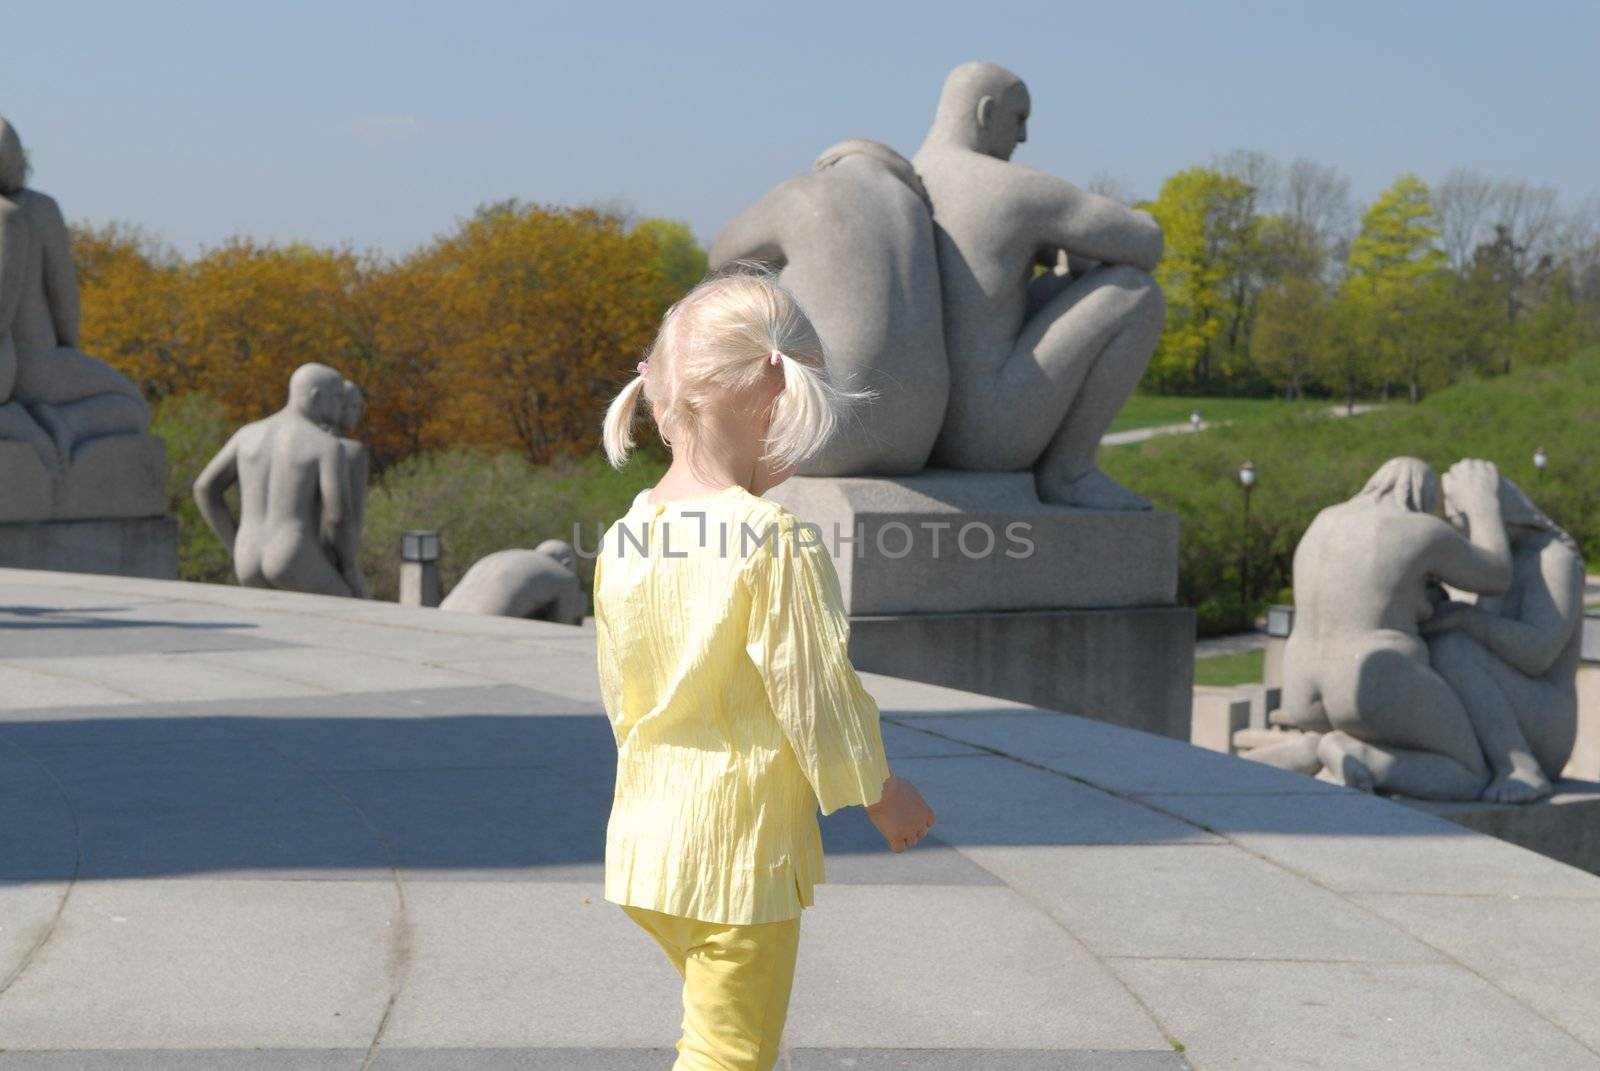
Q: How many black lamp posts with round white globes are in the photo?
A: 3